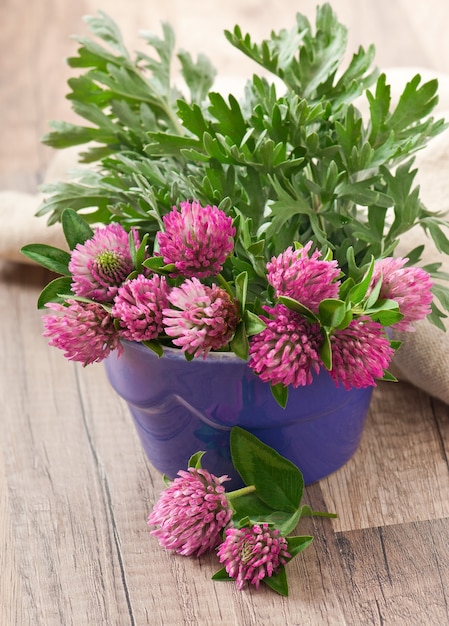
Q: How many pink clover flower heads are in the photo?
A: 11